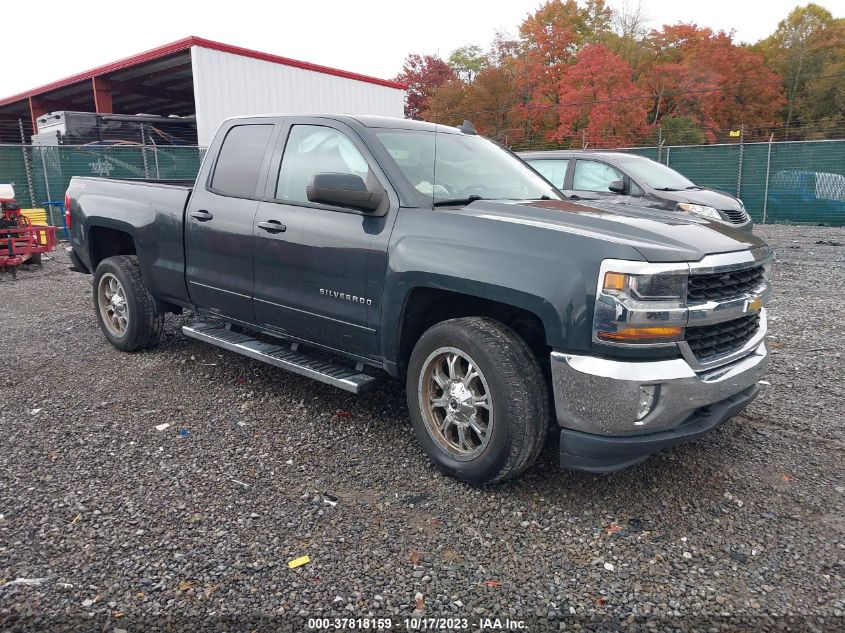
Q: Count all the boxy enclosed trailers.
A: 1